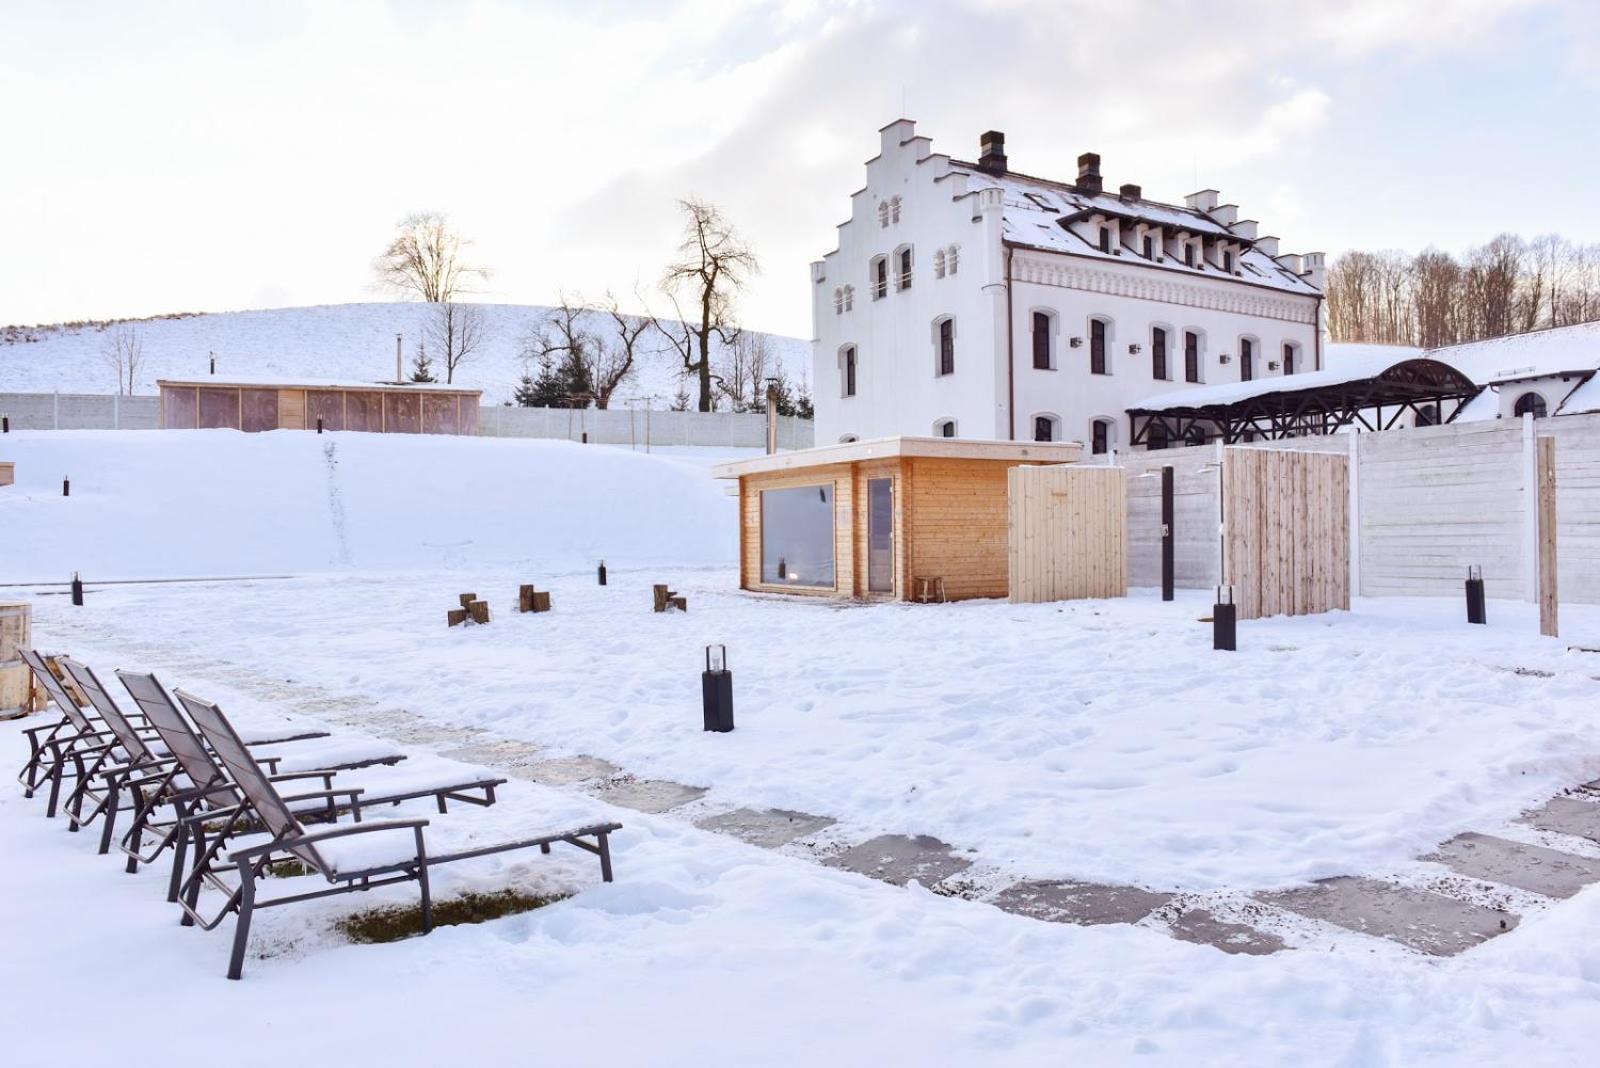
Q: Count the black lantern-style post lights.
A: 9